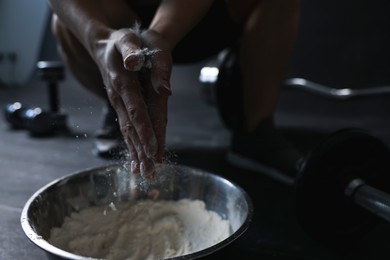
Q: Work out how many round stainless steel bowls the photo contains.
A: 1